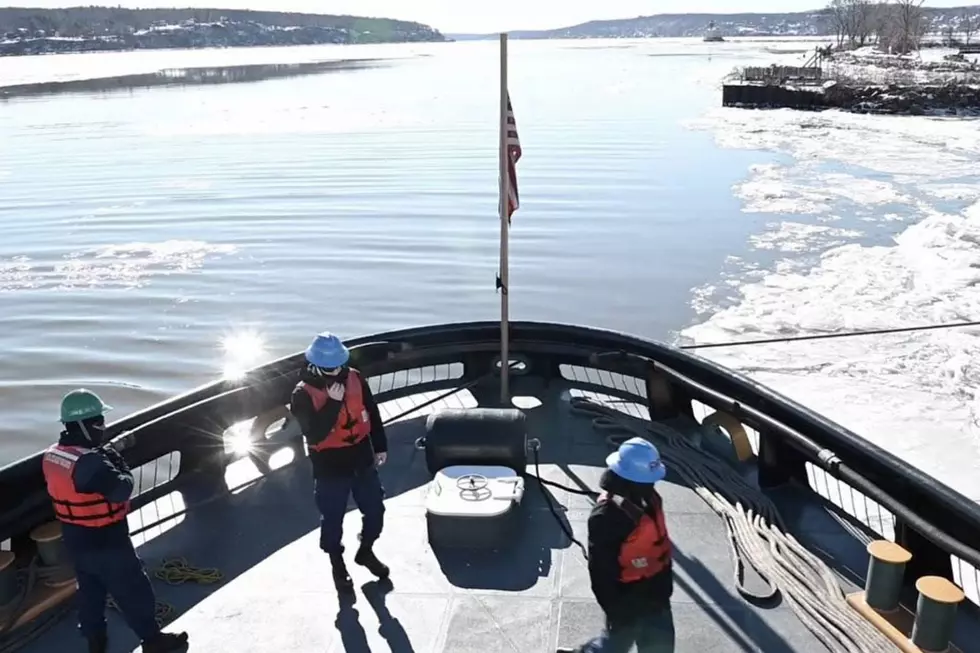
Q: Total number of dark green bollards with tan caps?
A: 4